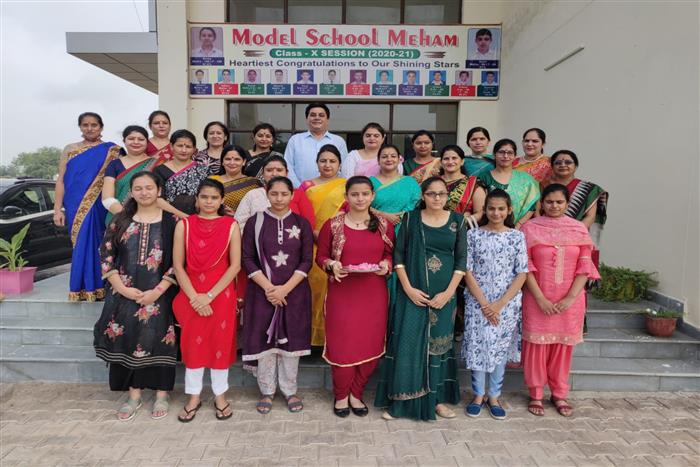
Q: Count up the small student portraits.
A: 12